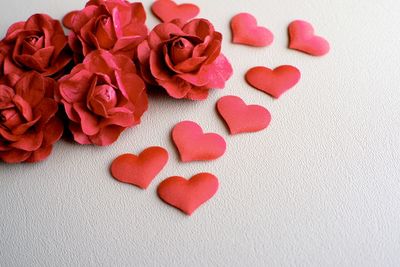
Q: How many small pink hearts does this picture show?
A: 8